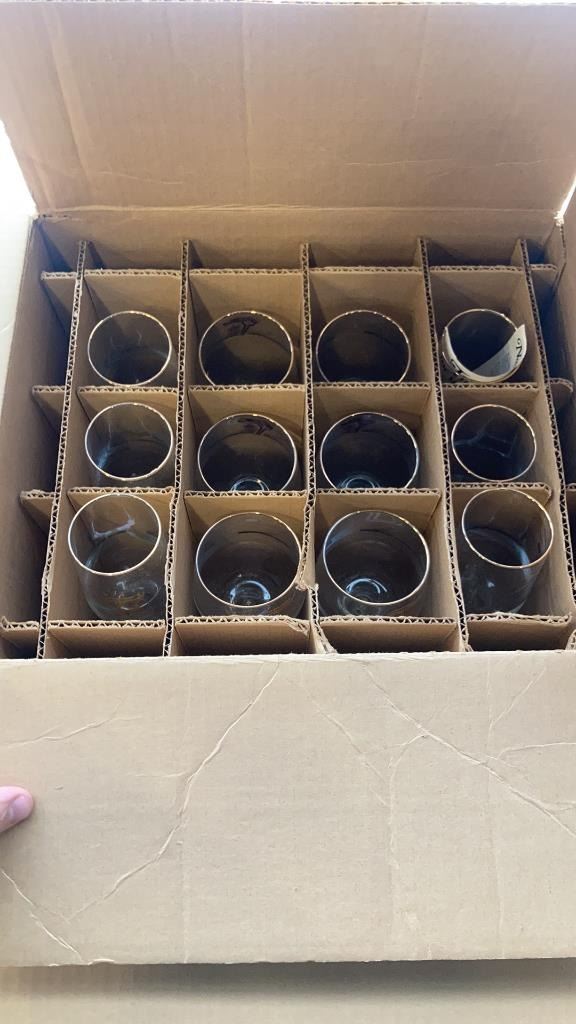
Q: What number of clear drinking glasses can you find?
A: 12